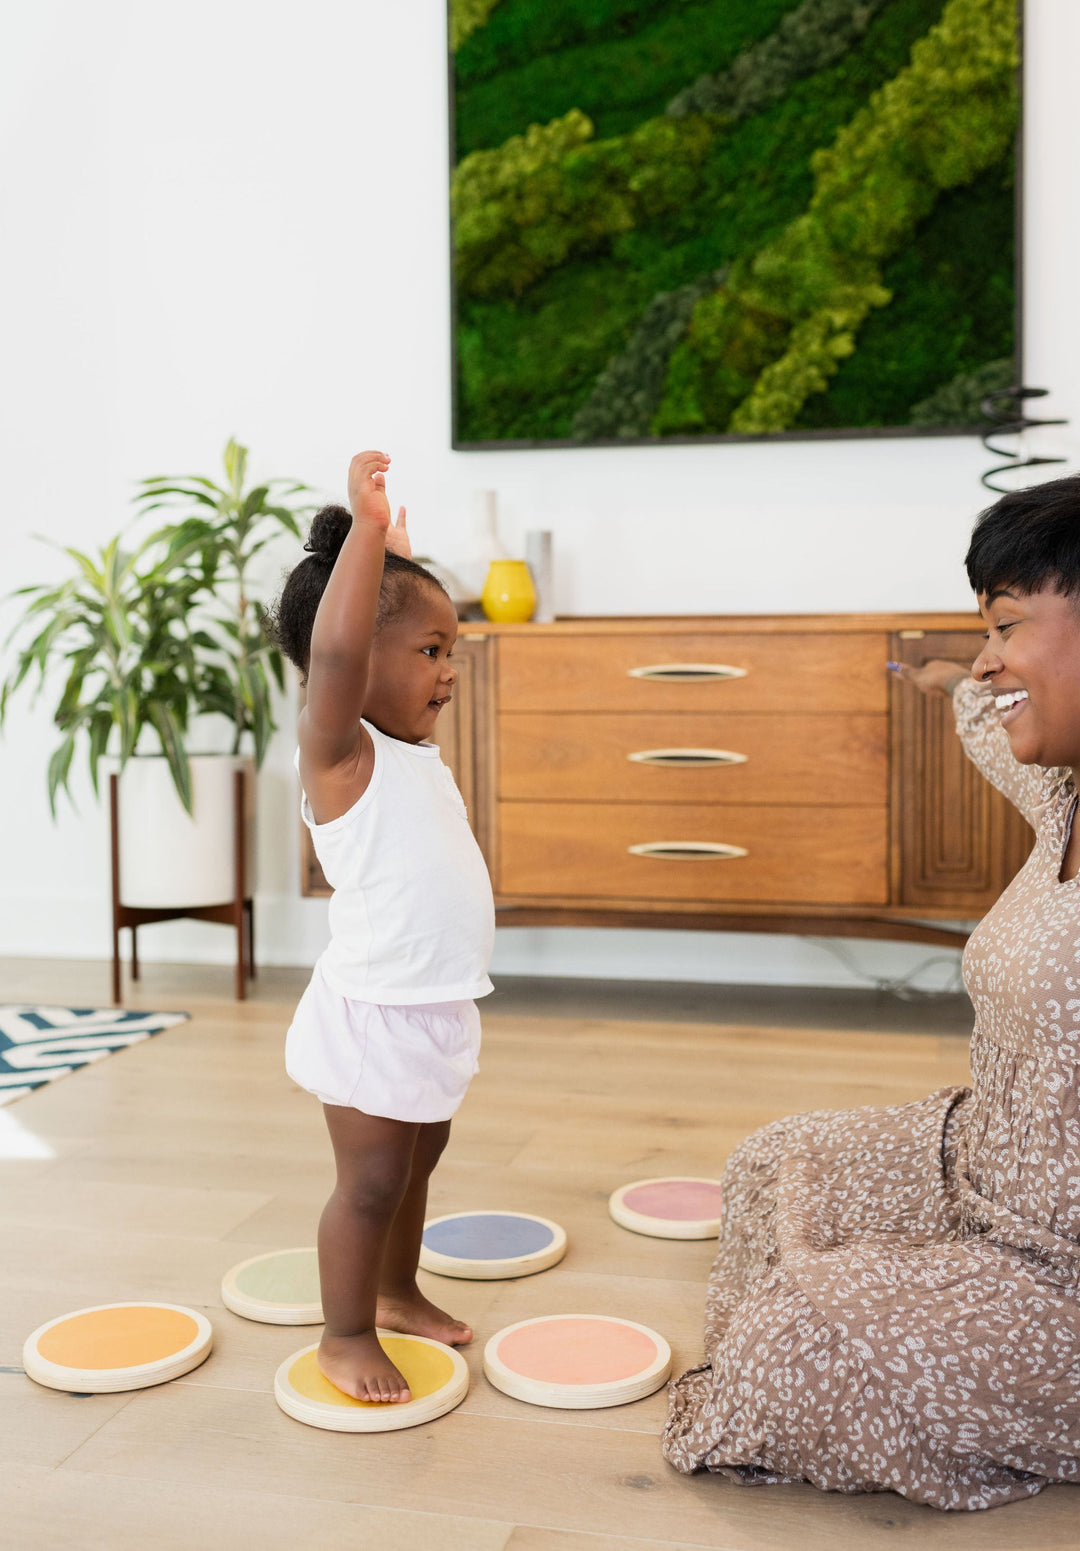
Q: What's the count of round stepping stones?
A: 6